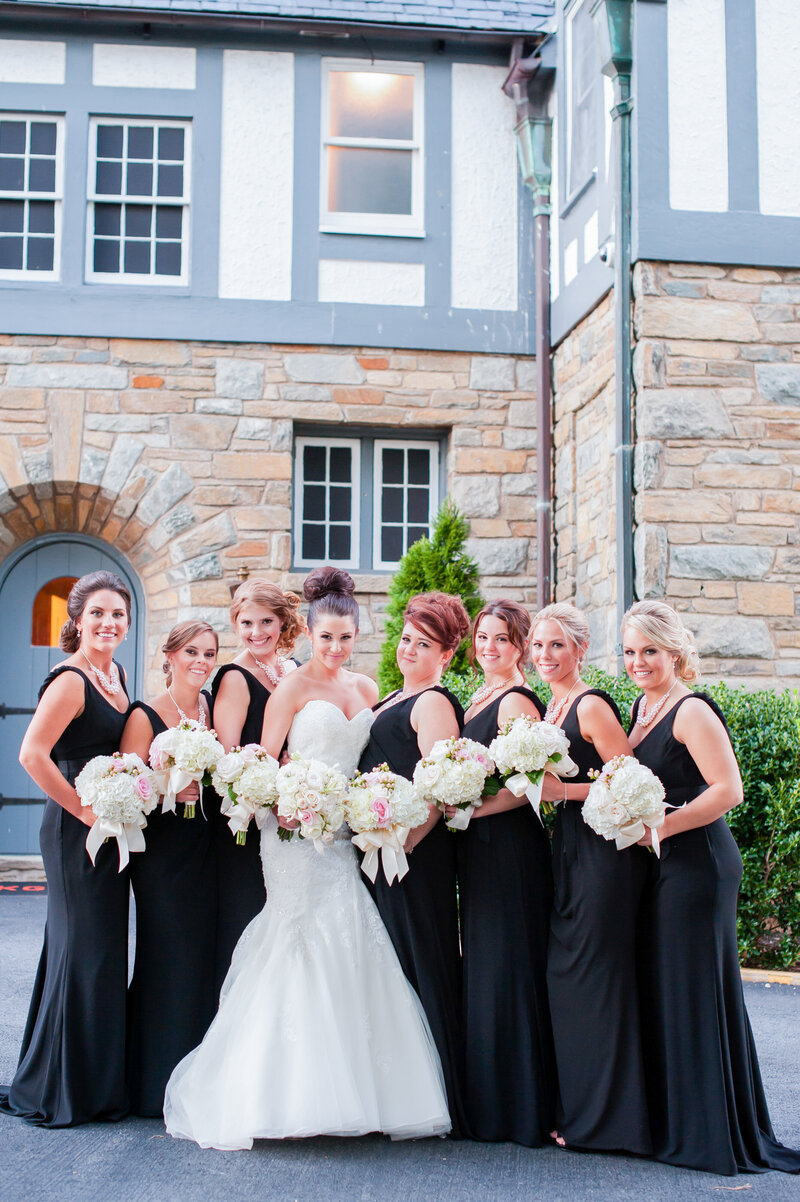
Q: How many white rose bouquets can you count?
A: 8